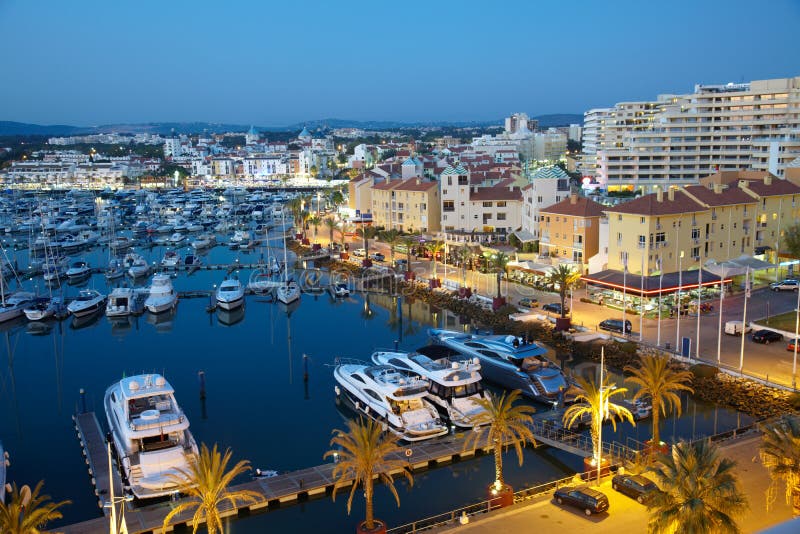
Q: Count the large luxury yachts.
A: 4